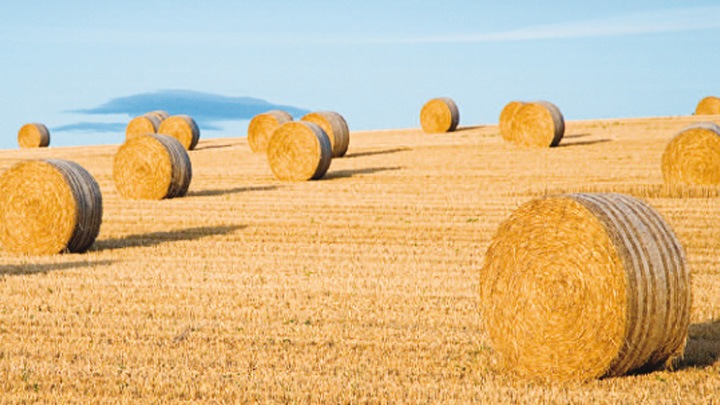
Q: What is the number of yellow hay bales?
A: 15